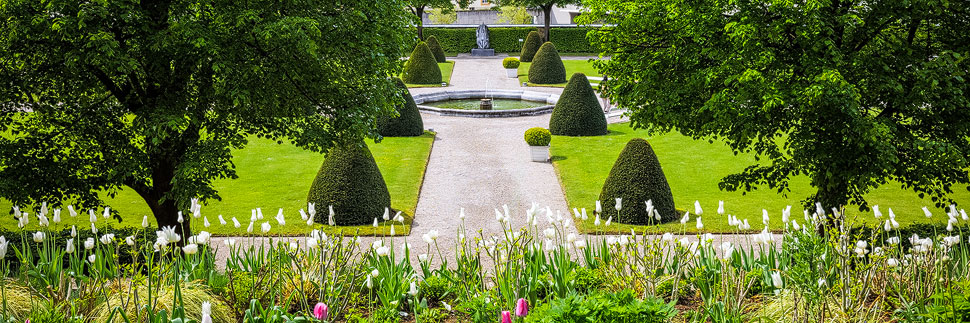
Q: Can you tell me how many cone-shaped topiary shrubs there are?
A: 8